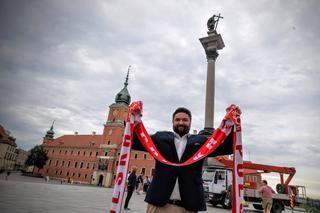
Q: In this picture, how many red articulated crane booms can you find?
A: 1